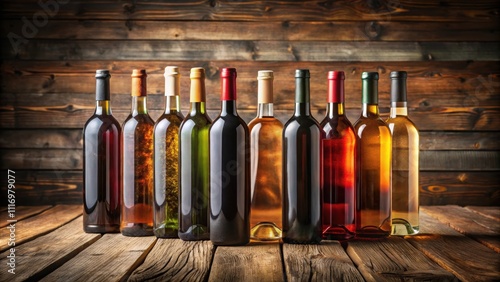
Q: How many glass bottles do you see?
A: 10